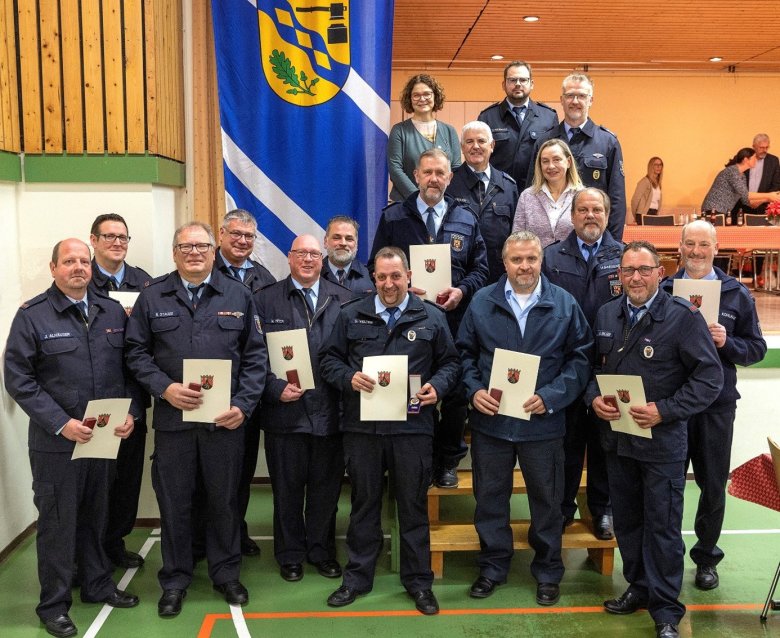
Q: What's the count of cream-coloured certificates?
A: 9